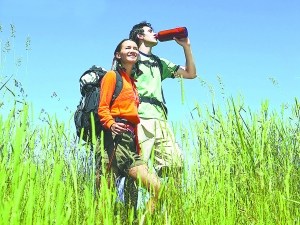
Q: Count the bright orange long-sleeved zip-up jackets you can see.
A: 1